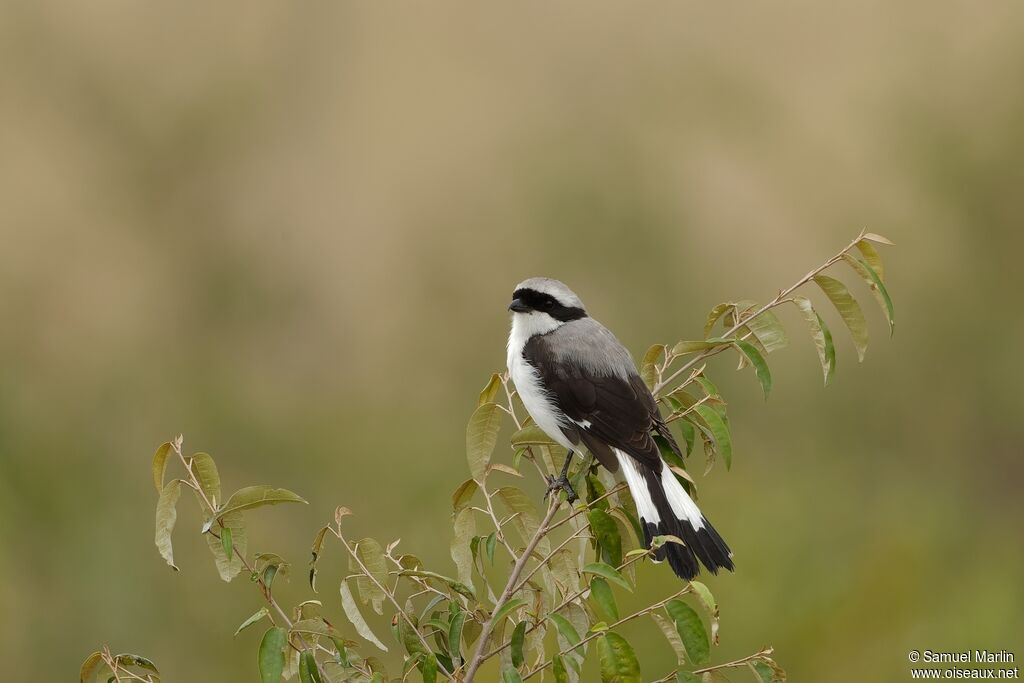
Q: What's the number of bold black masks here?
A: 1